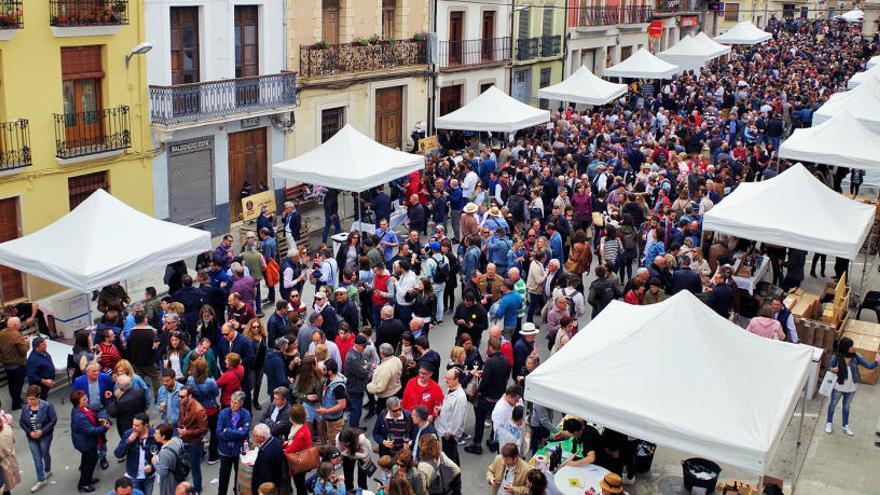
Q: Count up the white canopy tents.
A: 15